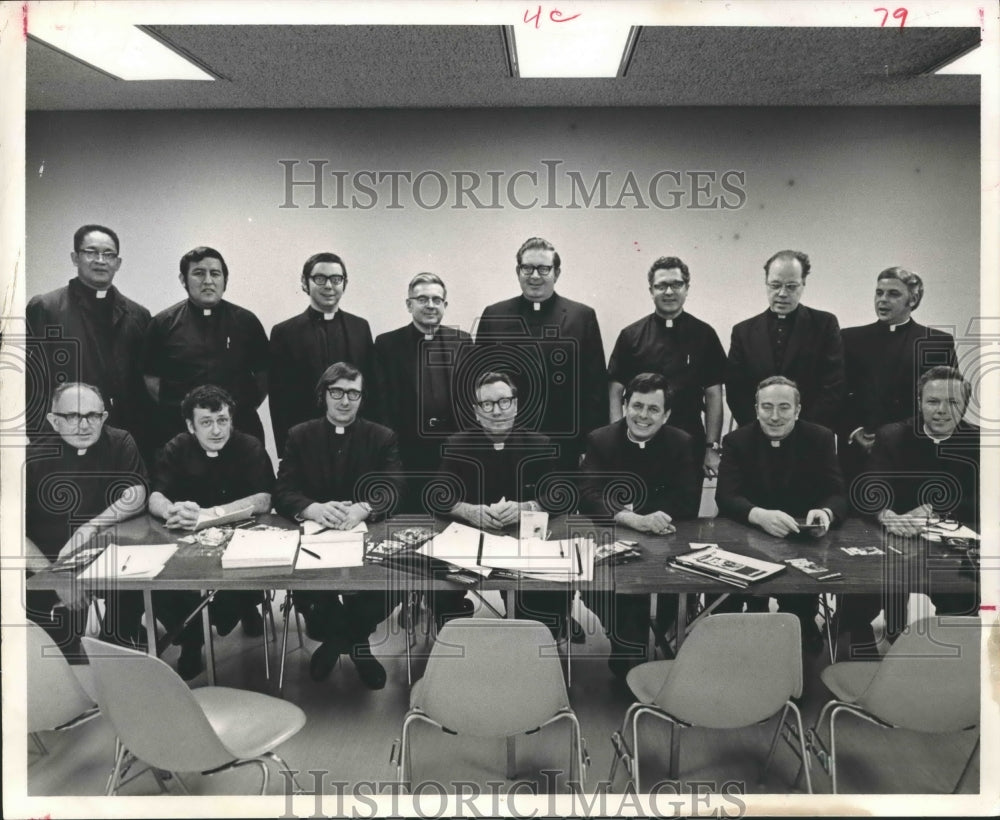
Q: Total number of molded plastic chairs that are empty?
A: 5